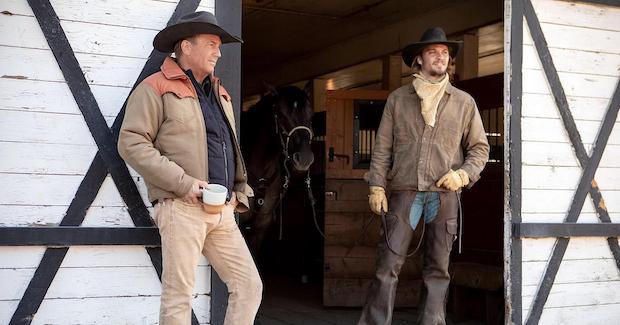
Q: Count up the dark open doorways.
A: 1